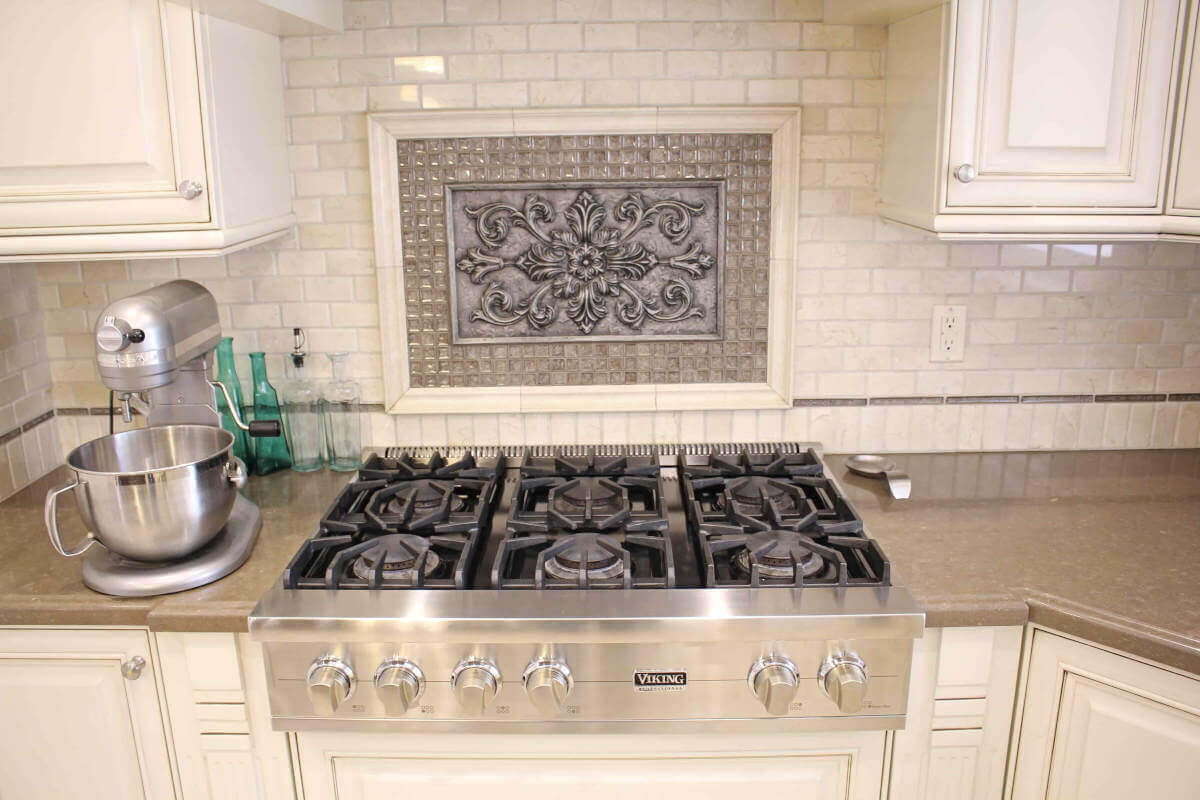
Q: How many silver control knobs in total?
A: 6